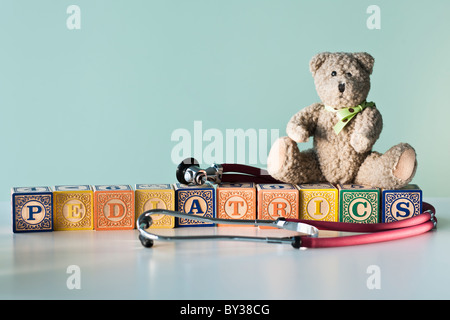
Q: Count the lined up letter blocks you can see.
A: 10